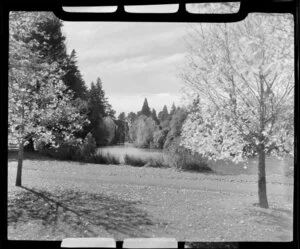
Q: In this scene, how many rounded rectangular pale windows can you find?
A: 5